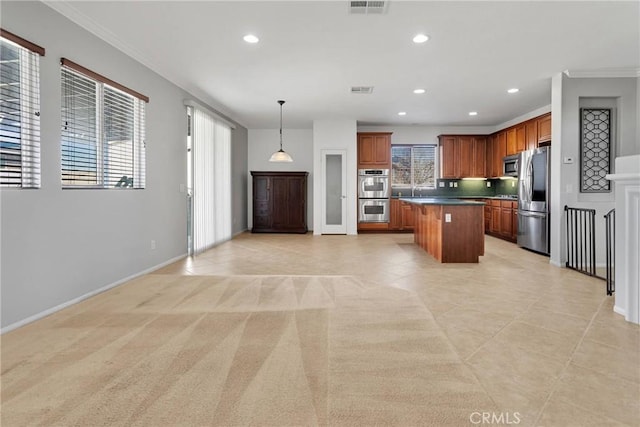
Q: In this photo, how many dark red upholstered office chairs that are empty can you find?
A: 0